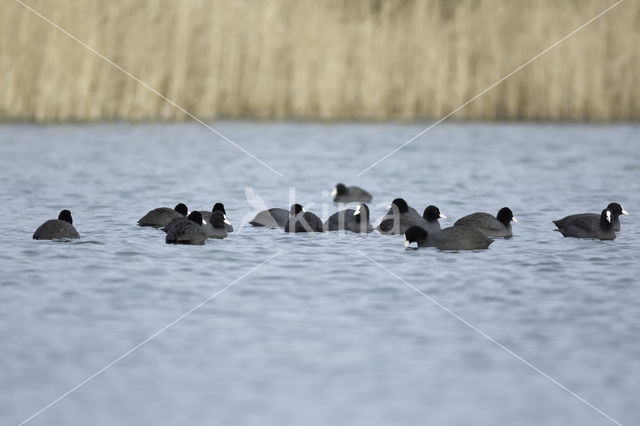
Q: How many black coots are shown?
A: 15